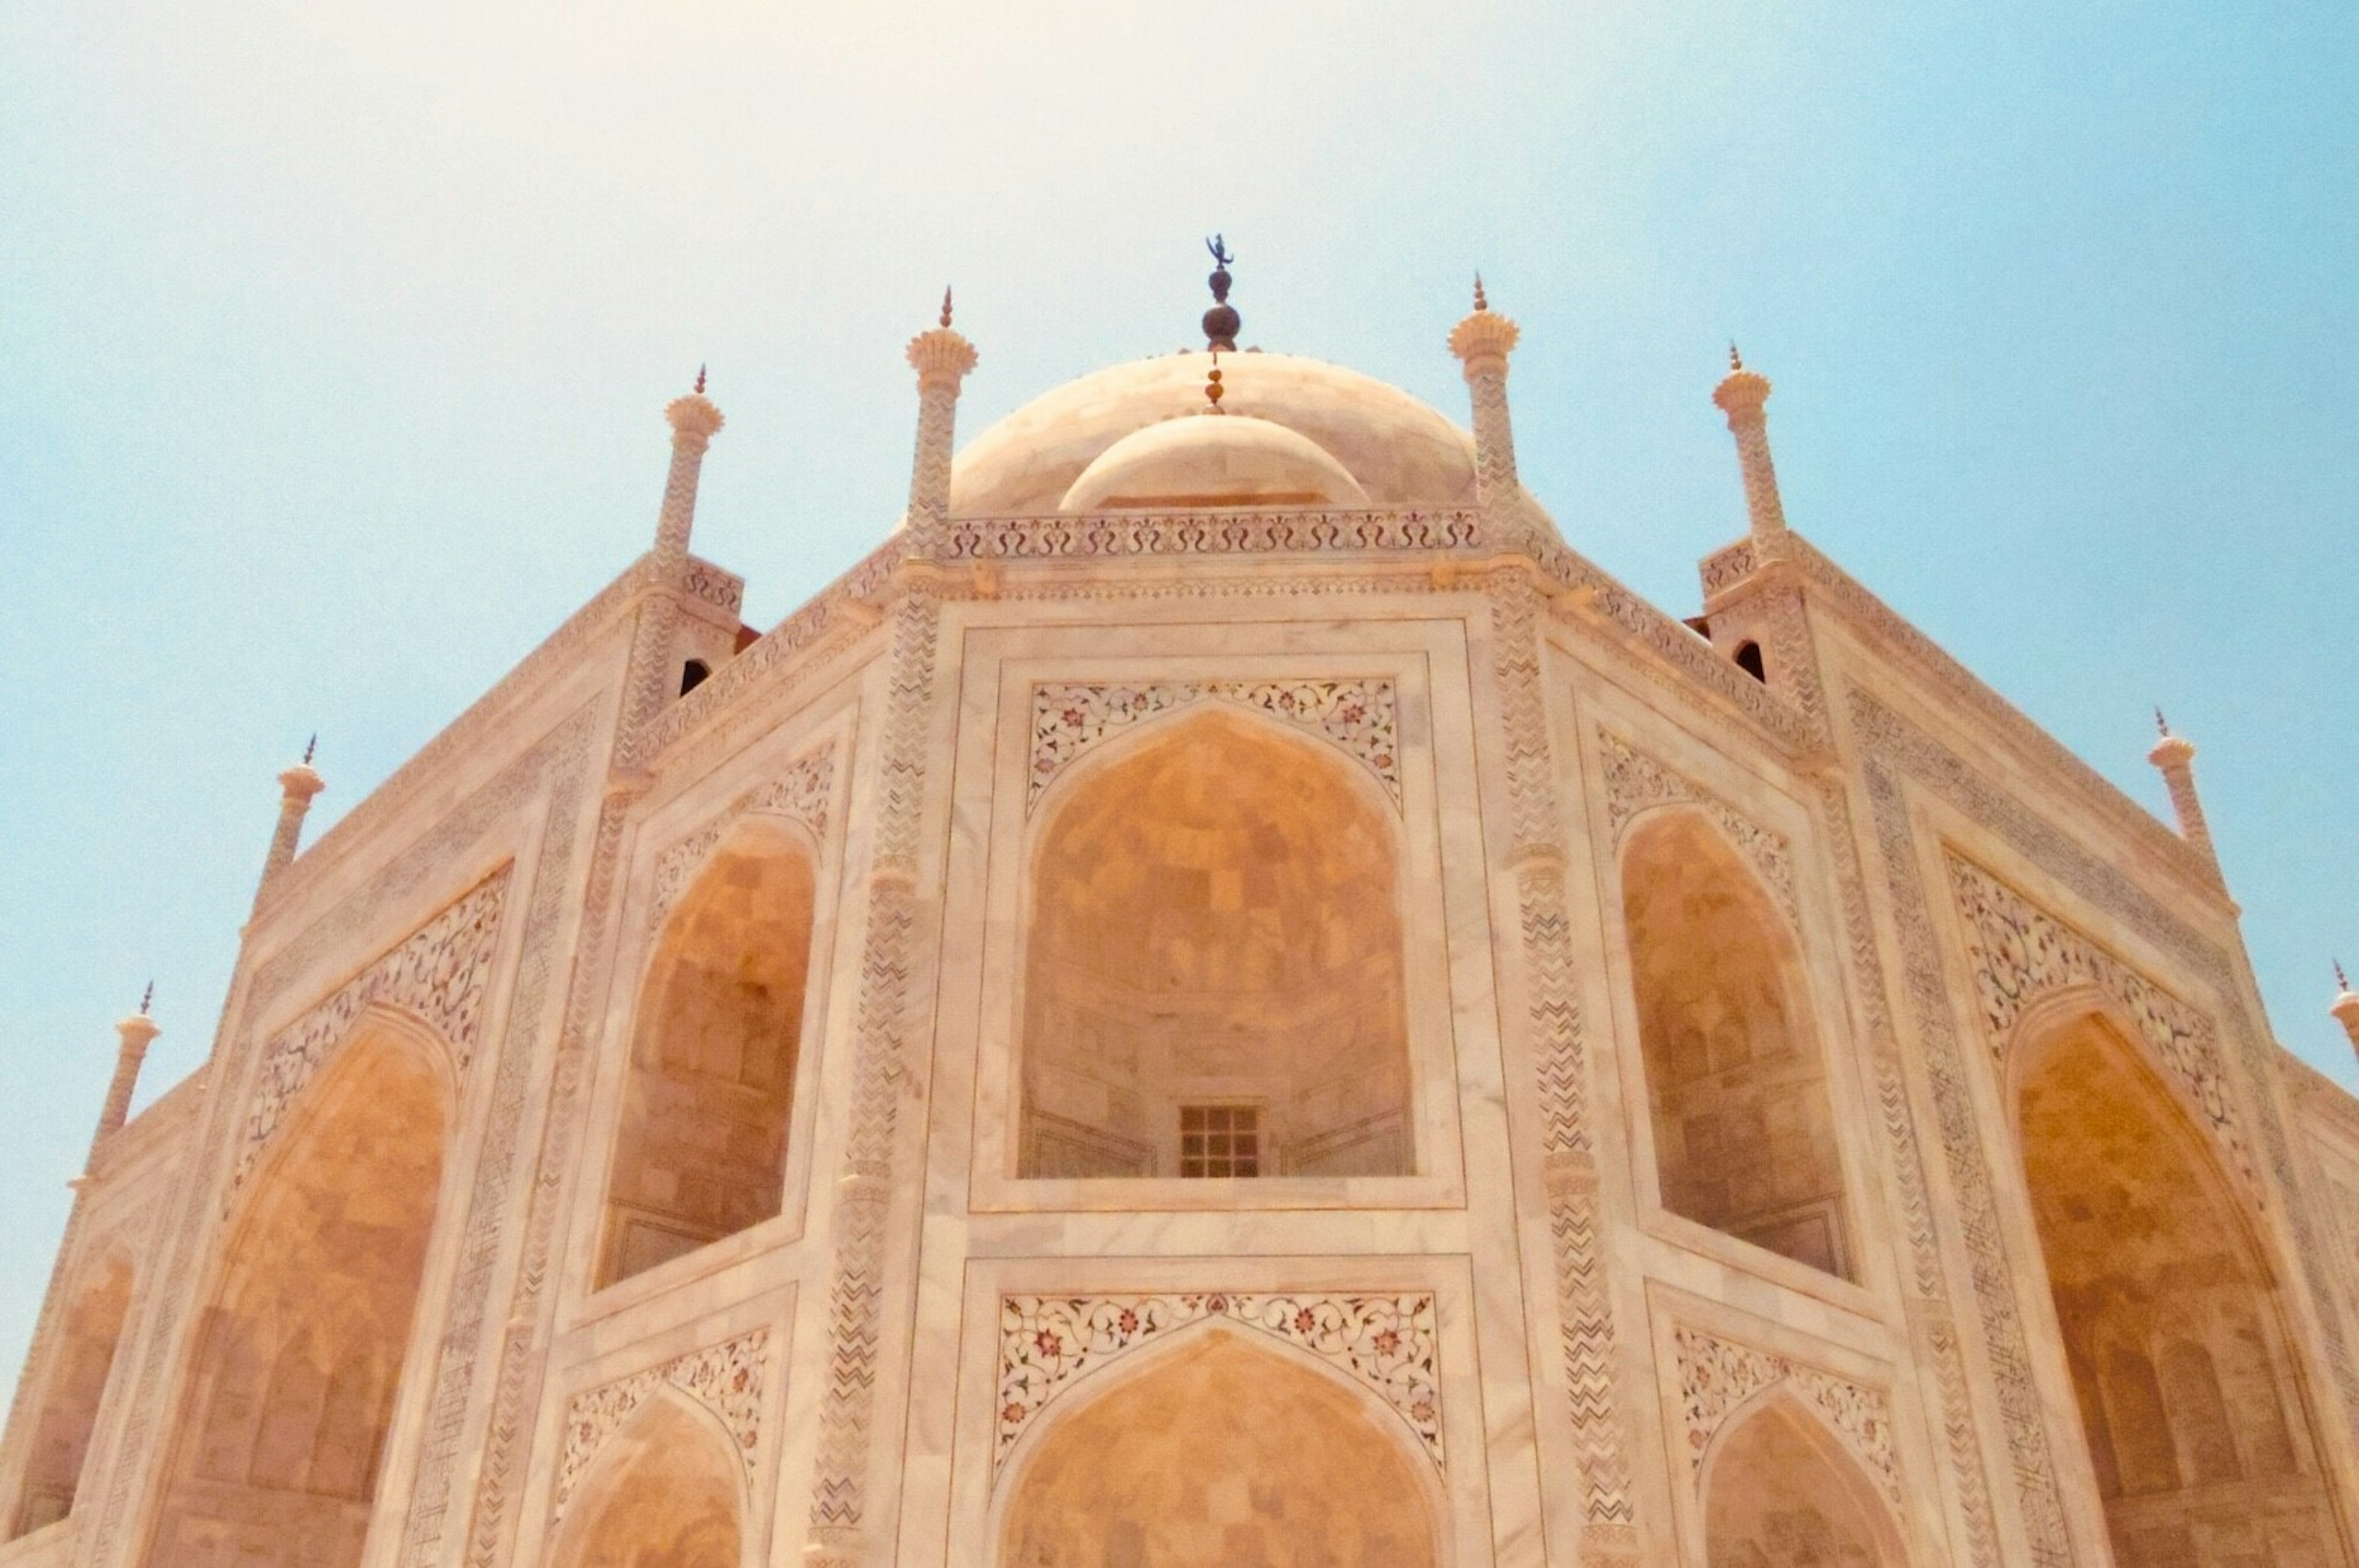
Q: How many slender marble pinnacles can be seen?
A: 8